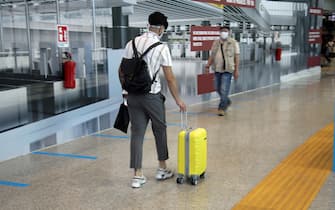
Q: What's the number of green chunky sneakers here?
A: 0